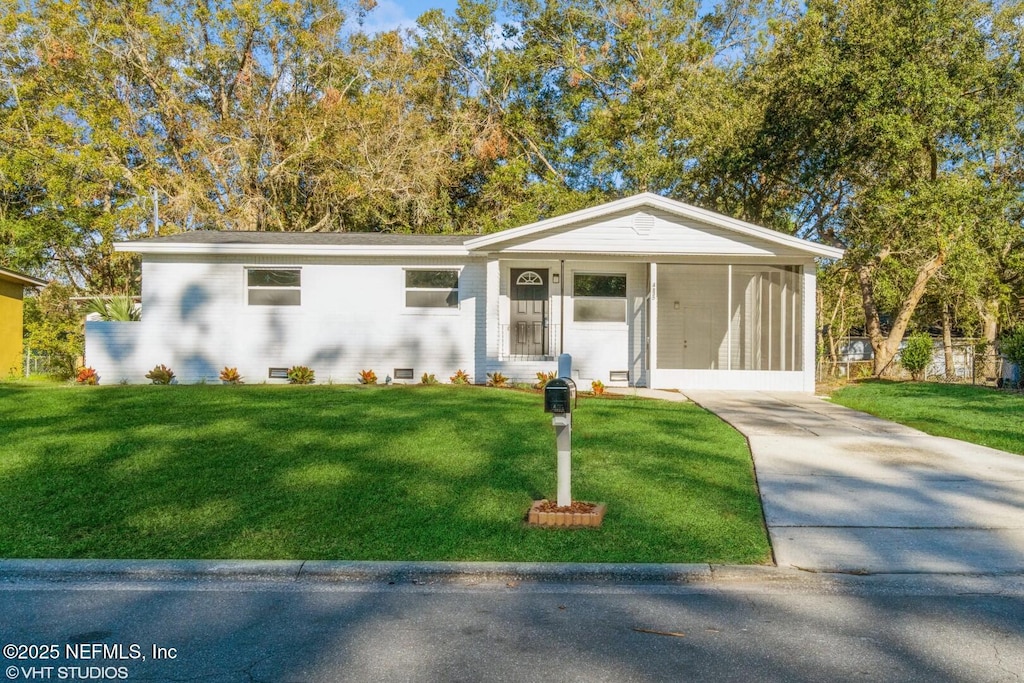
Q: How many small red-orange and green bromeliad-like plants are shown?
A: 10